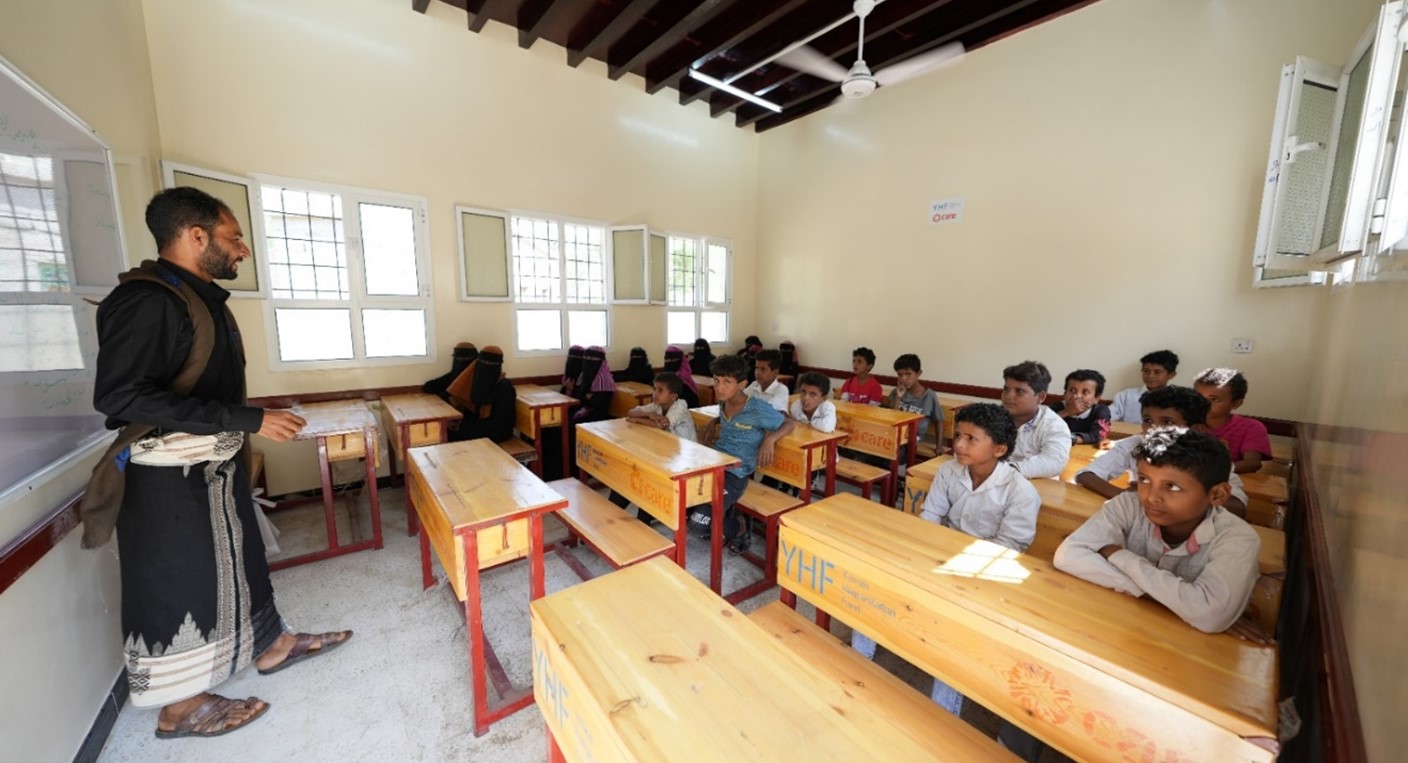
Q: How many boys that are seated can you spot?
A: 13